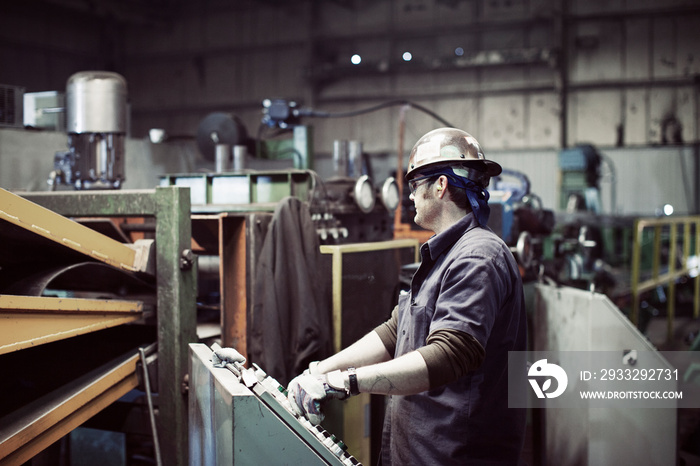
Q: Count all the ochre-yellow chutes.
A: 3